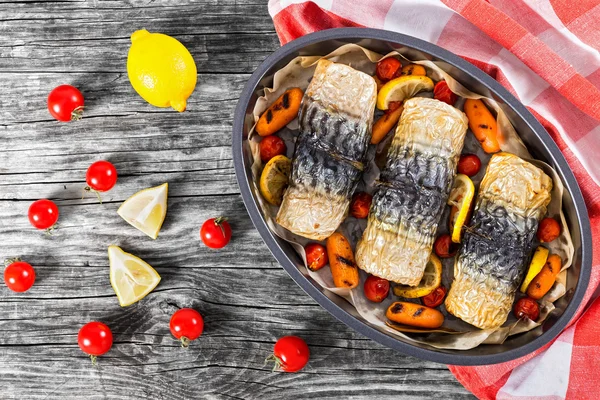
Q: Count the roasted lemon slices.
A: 5